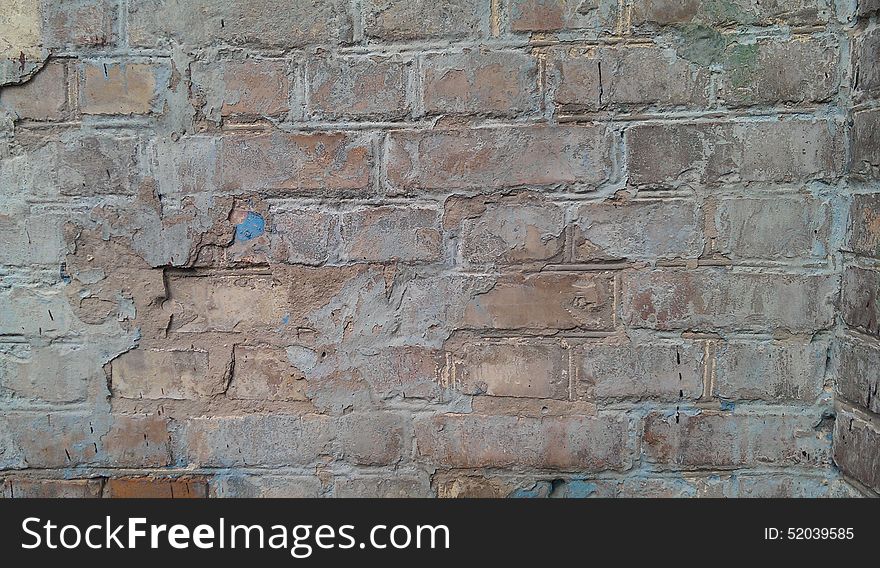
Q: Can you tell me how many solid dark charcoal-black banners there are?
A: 1